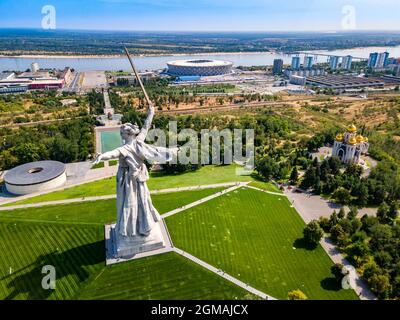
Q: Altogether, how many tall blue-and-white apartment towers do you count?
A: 6